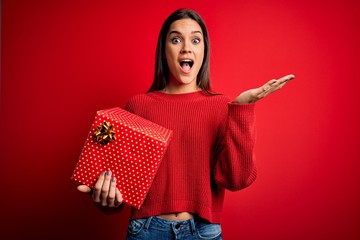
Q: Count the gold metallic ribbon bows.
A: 1